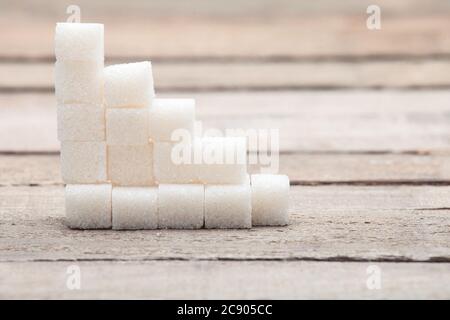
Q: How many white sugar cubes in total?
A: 15